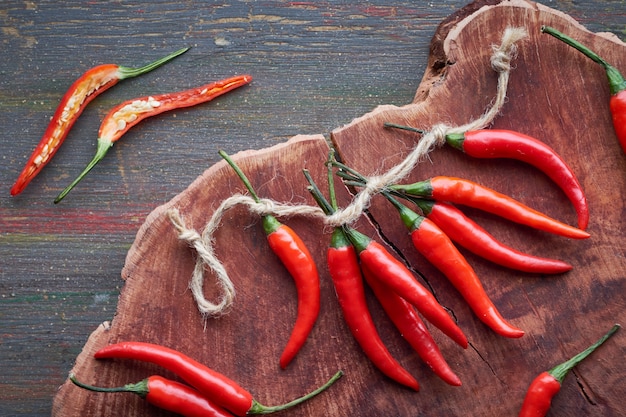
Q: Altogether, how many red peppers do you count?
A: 14